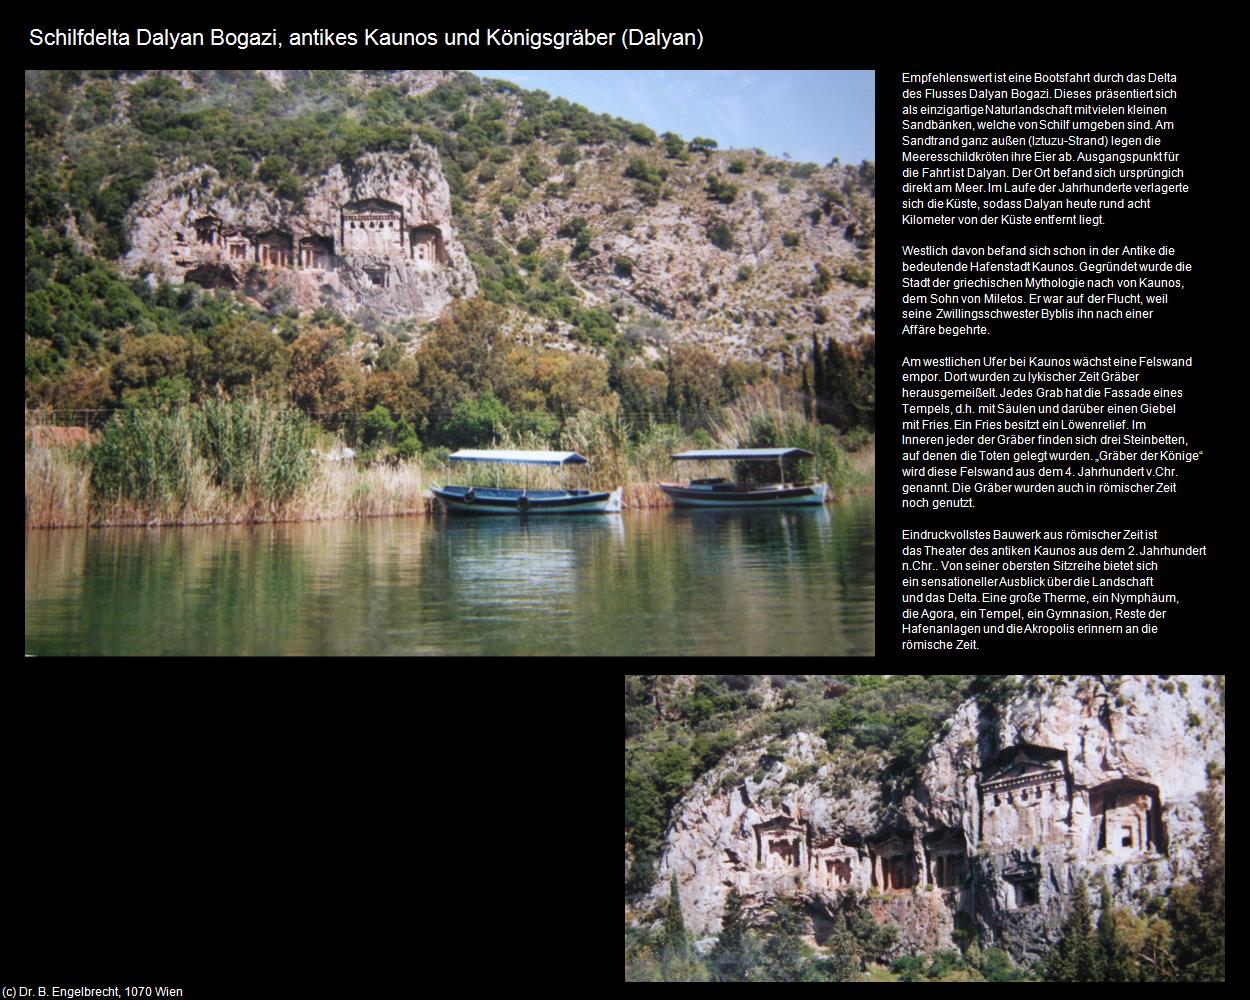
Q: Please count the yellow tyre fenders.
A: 0